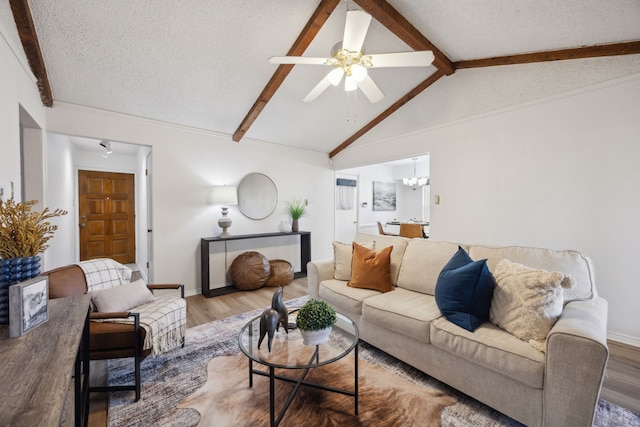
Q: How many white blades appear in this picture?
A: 5